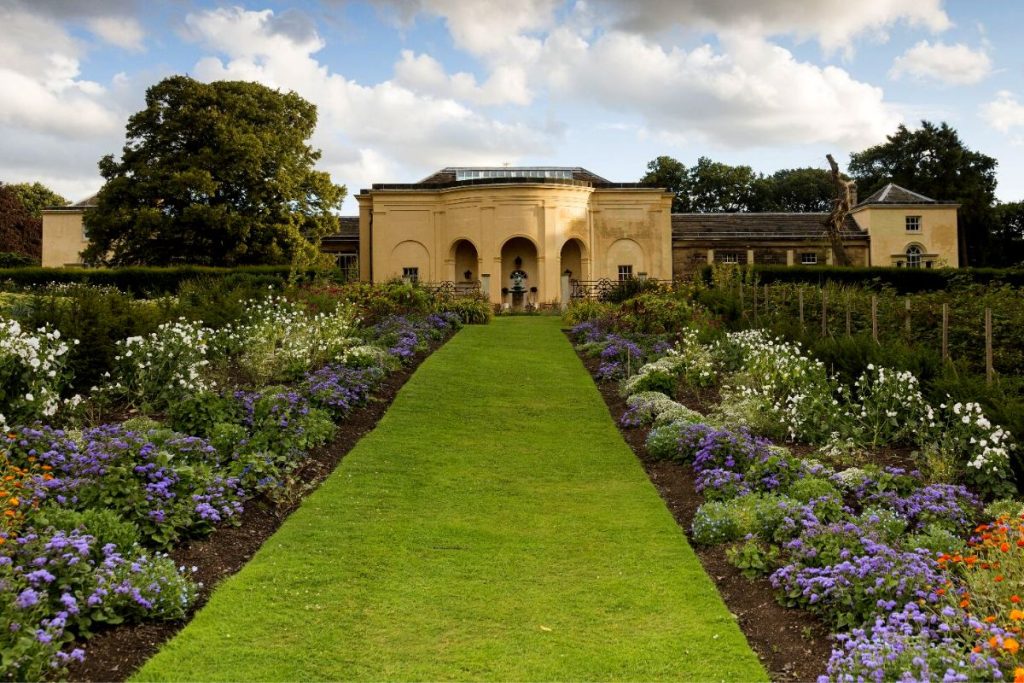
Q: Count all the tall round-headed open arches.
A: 3